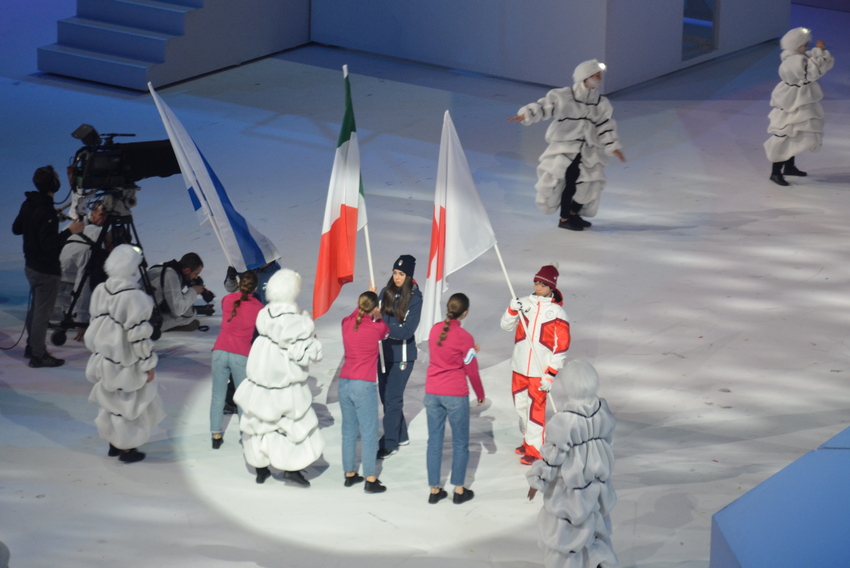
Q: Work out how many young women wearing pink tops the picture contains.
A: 3